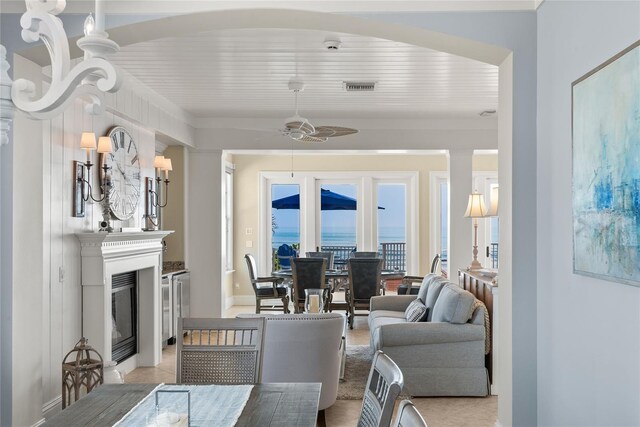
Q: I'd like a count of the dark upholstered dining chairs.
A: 6